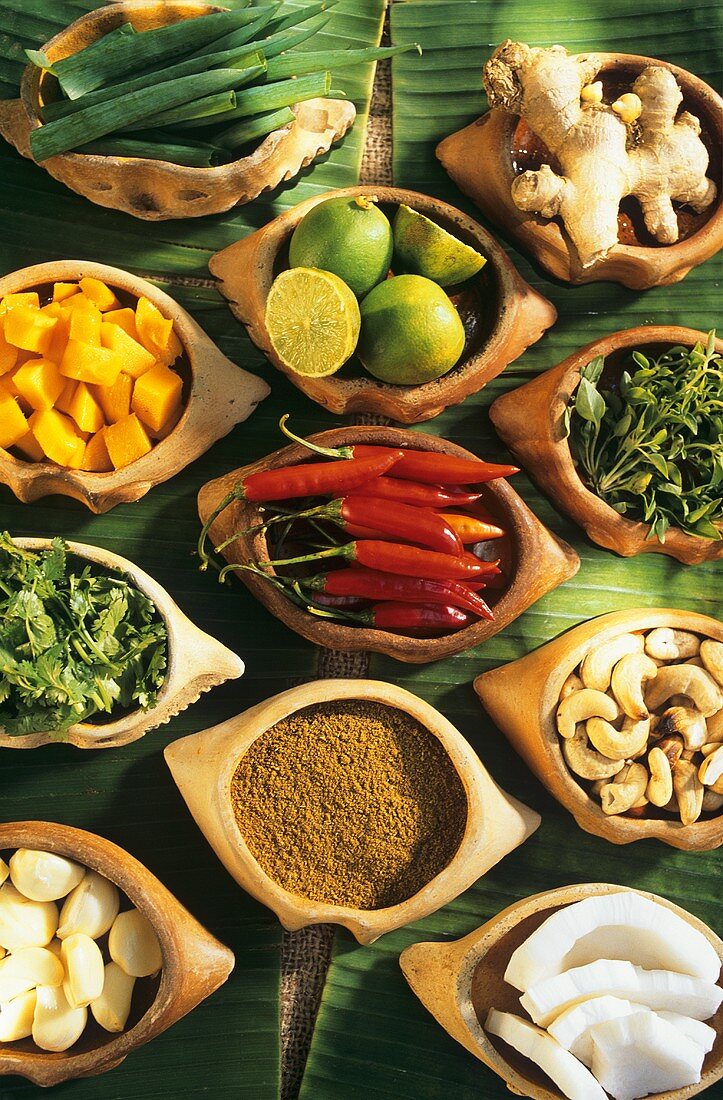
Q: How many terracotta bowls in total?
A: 11